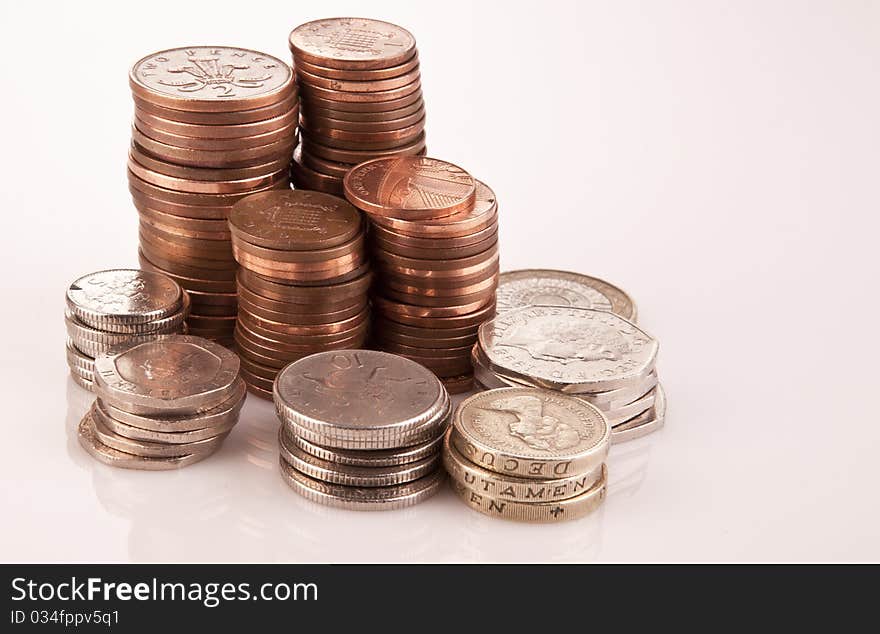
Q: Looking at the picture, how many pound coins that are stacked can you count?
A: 3